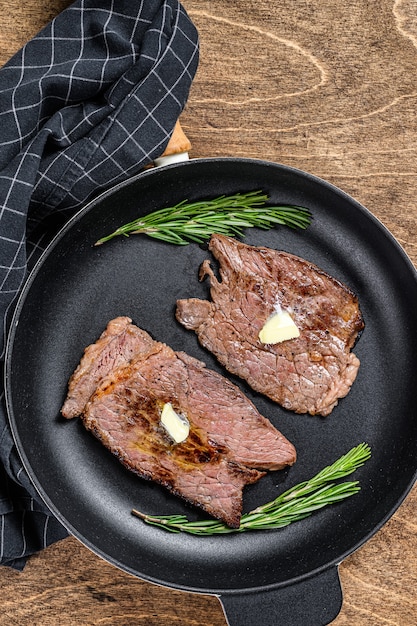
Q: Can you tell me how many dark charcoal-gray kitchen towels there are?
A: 1